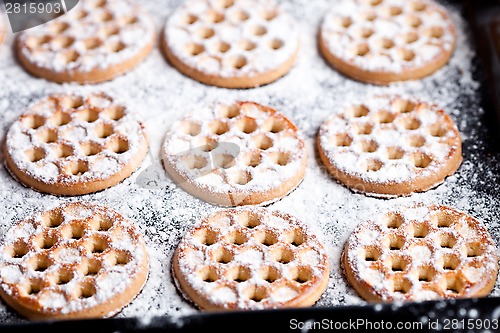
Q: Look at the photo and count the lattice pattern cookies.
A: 9